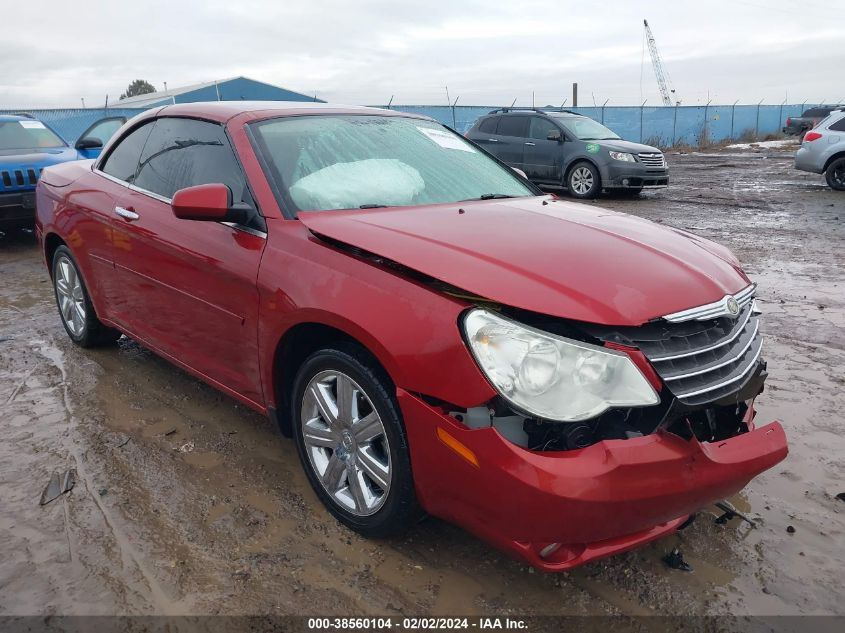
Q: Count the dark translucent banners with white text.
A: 1